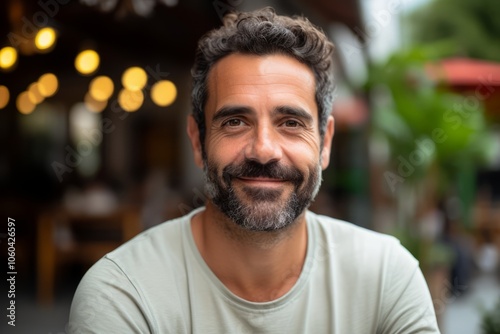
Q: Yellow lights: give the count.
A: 12